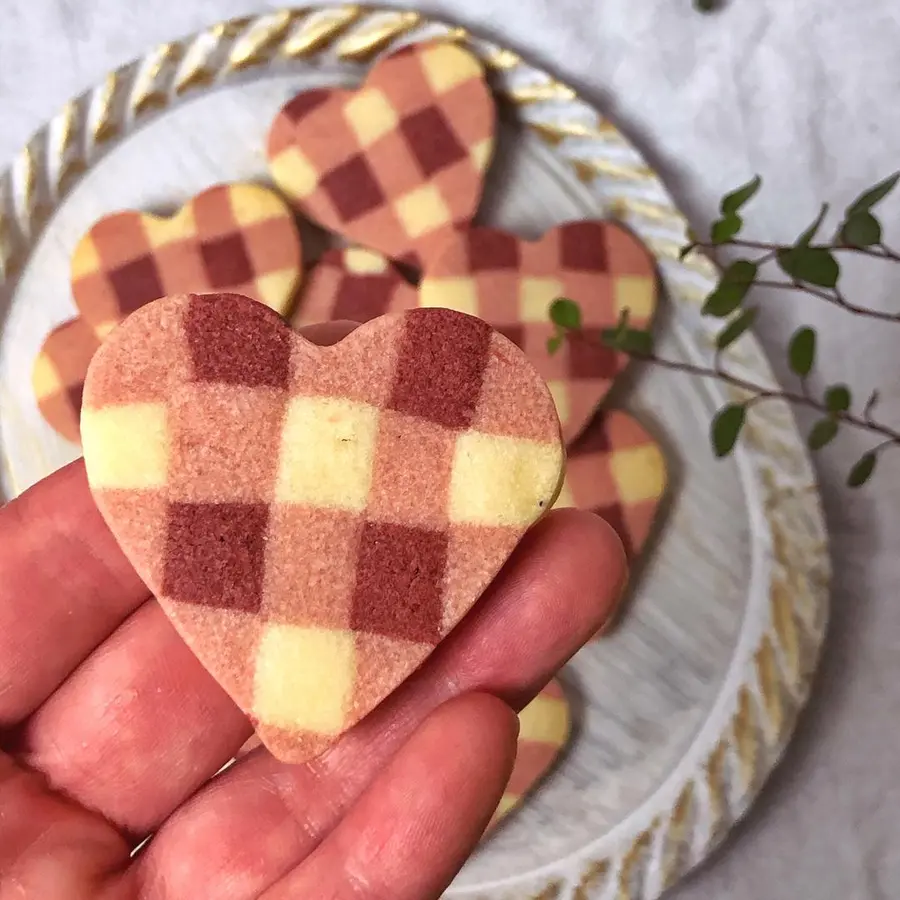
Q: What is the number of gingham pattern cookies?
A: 8